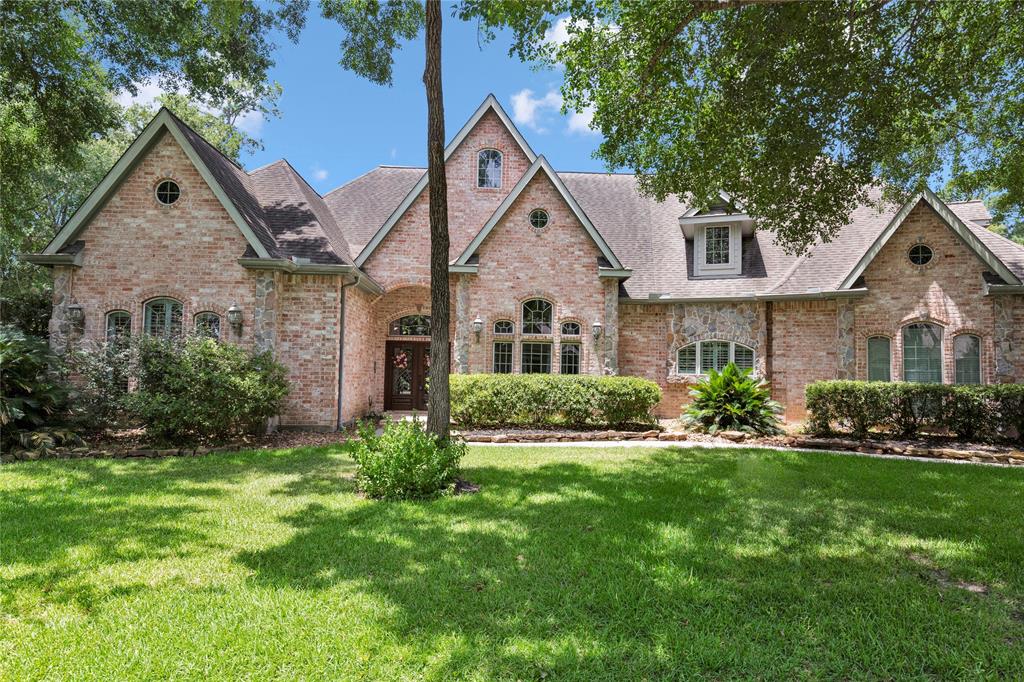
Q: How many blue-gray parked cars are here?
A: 0